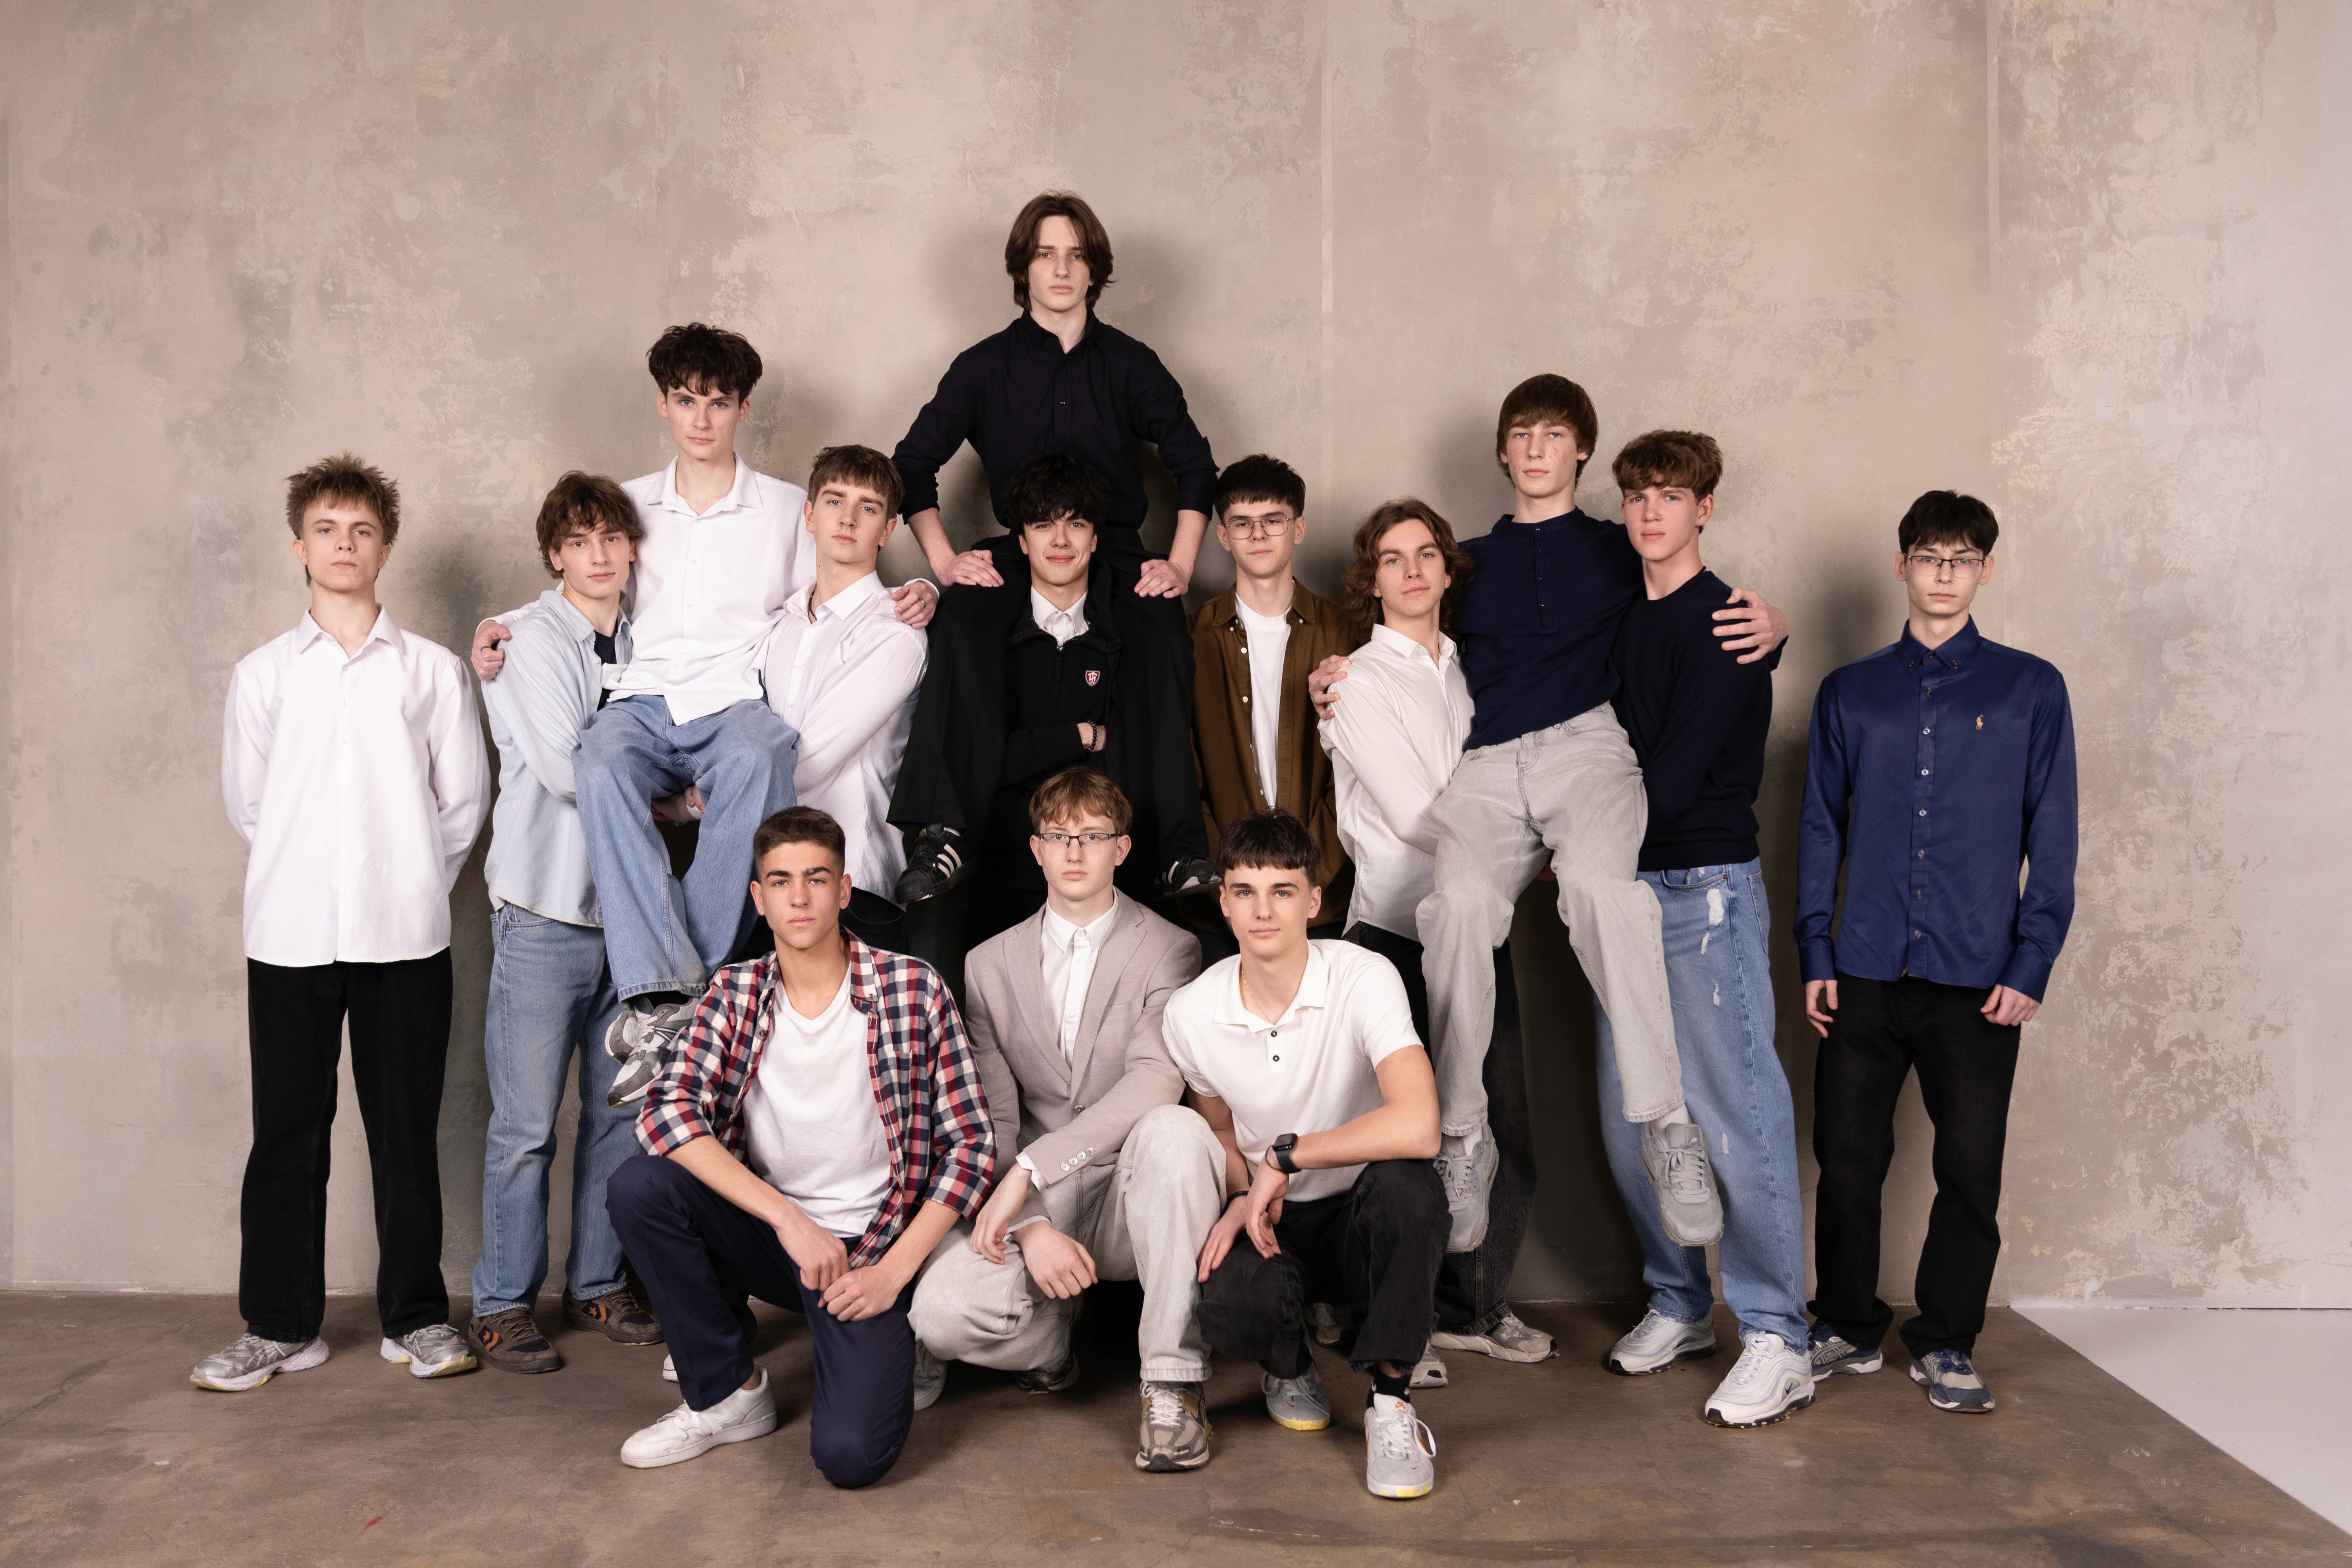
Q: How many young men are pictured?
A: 14